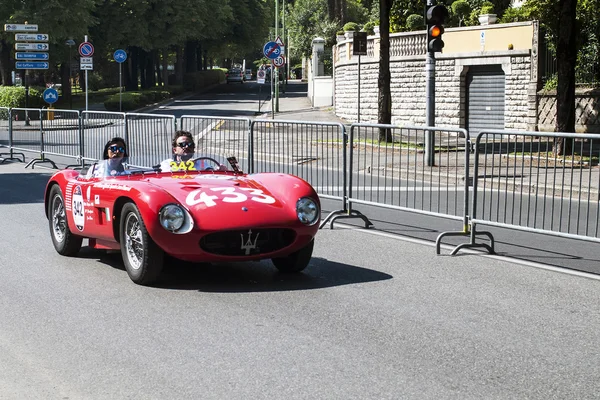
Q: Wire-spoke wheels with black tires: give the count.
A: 2